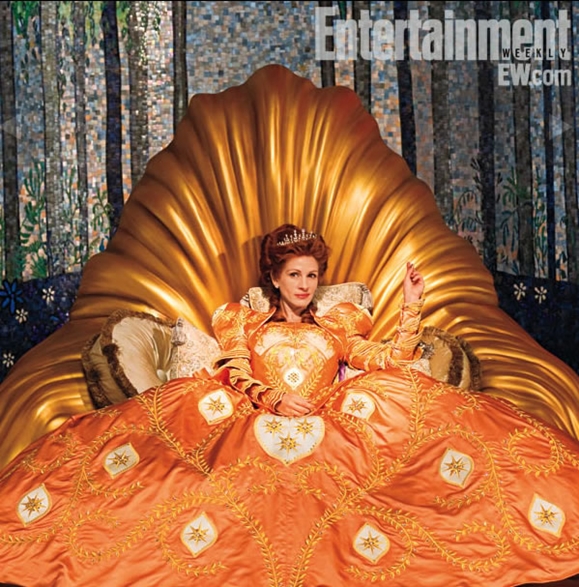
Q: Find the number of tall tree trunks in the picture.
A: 14